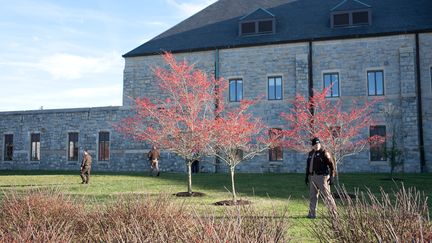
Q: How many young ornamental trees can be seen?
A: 3